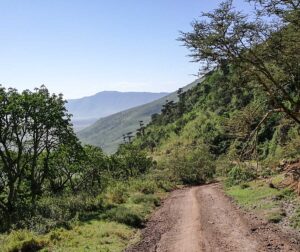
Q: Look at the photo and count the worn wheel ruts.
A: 2